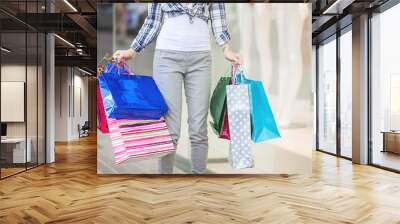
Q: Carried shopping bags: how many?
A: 7